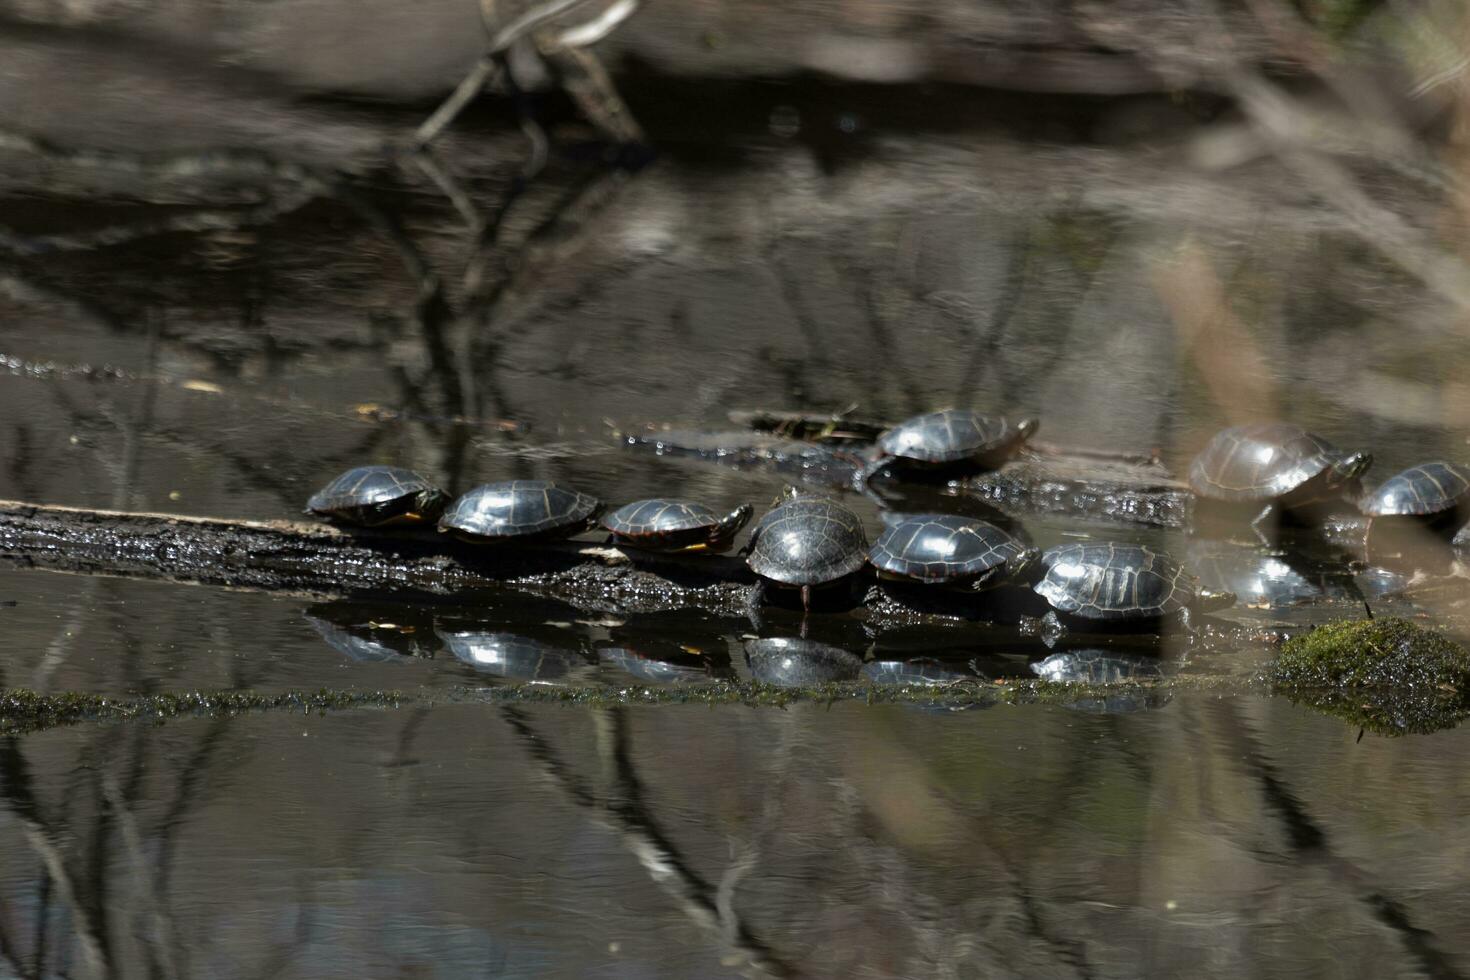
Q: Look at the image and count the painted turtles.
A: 9